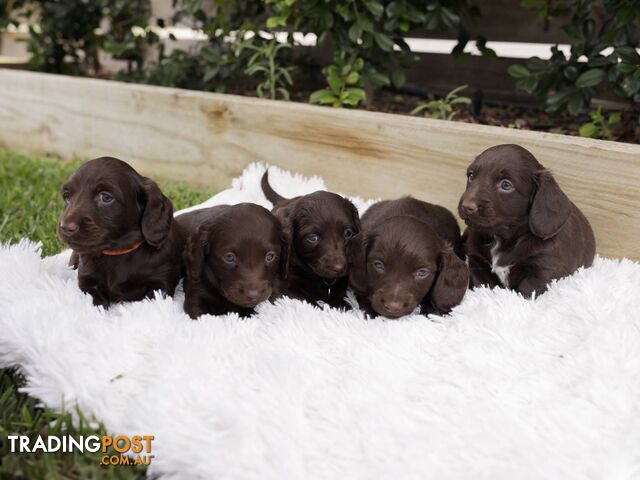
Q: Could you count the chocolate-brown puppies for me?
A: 5